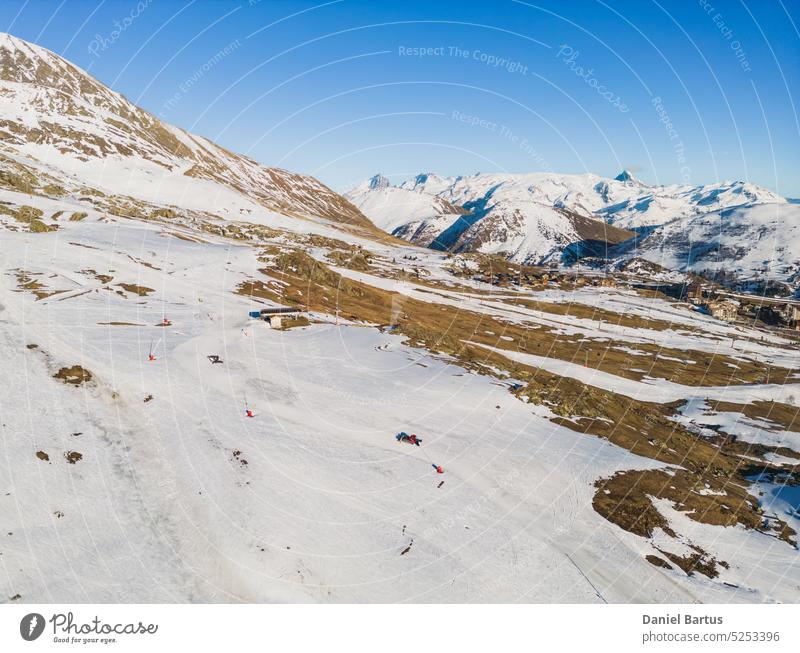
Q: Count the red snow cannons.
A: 4